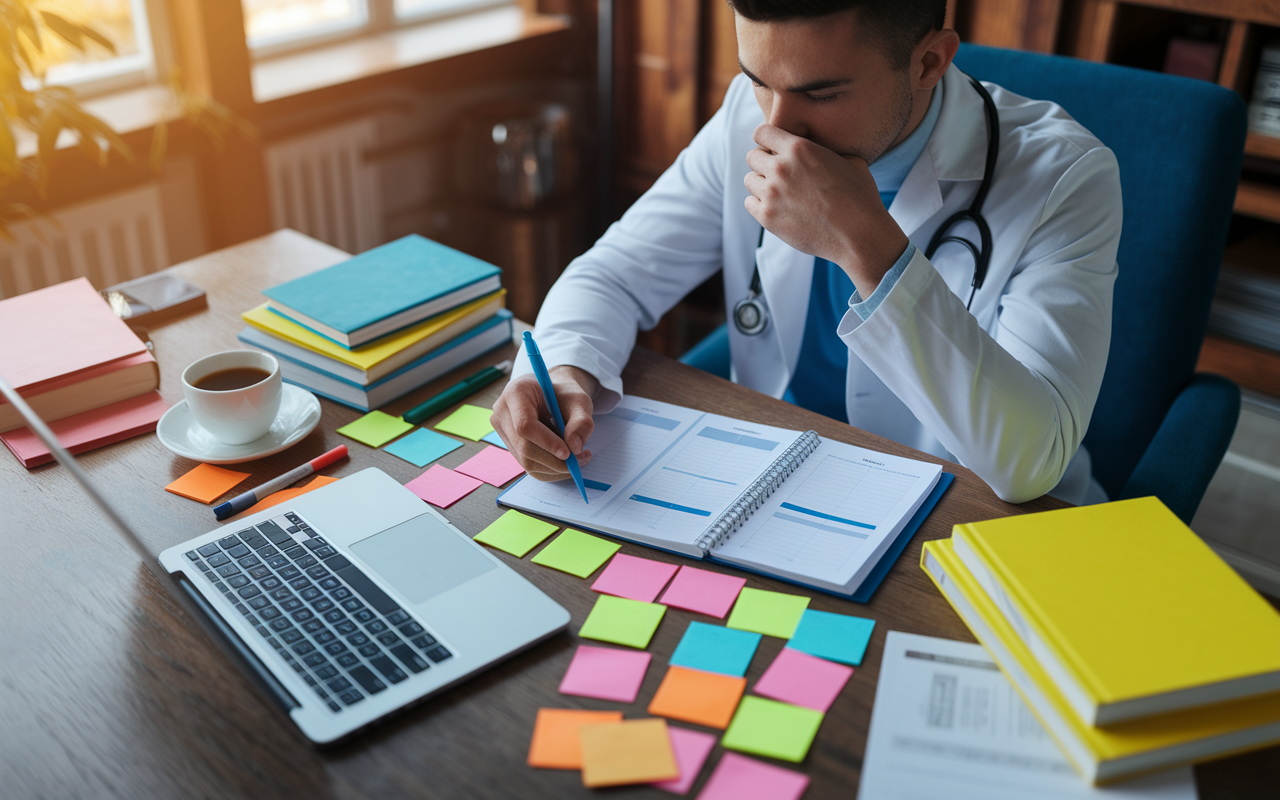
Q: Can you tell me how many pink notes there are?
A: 8